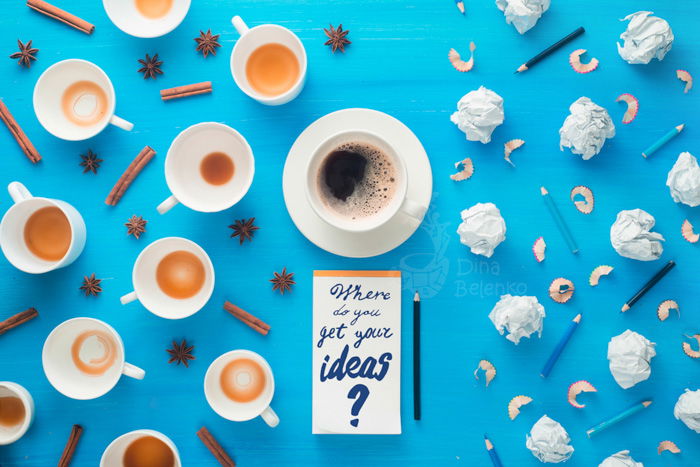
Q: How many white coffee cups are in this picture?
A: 11